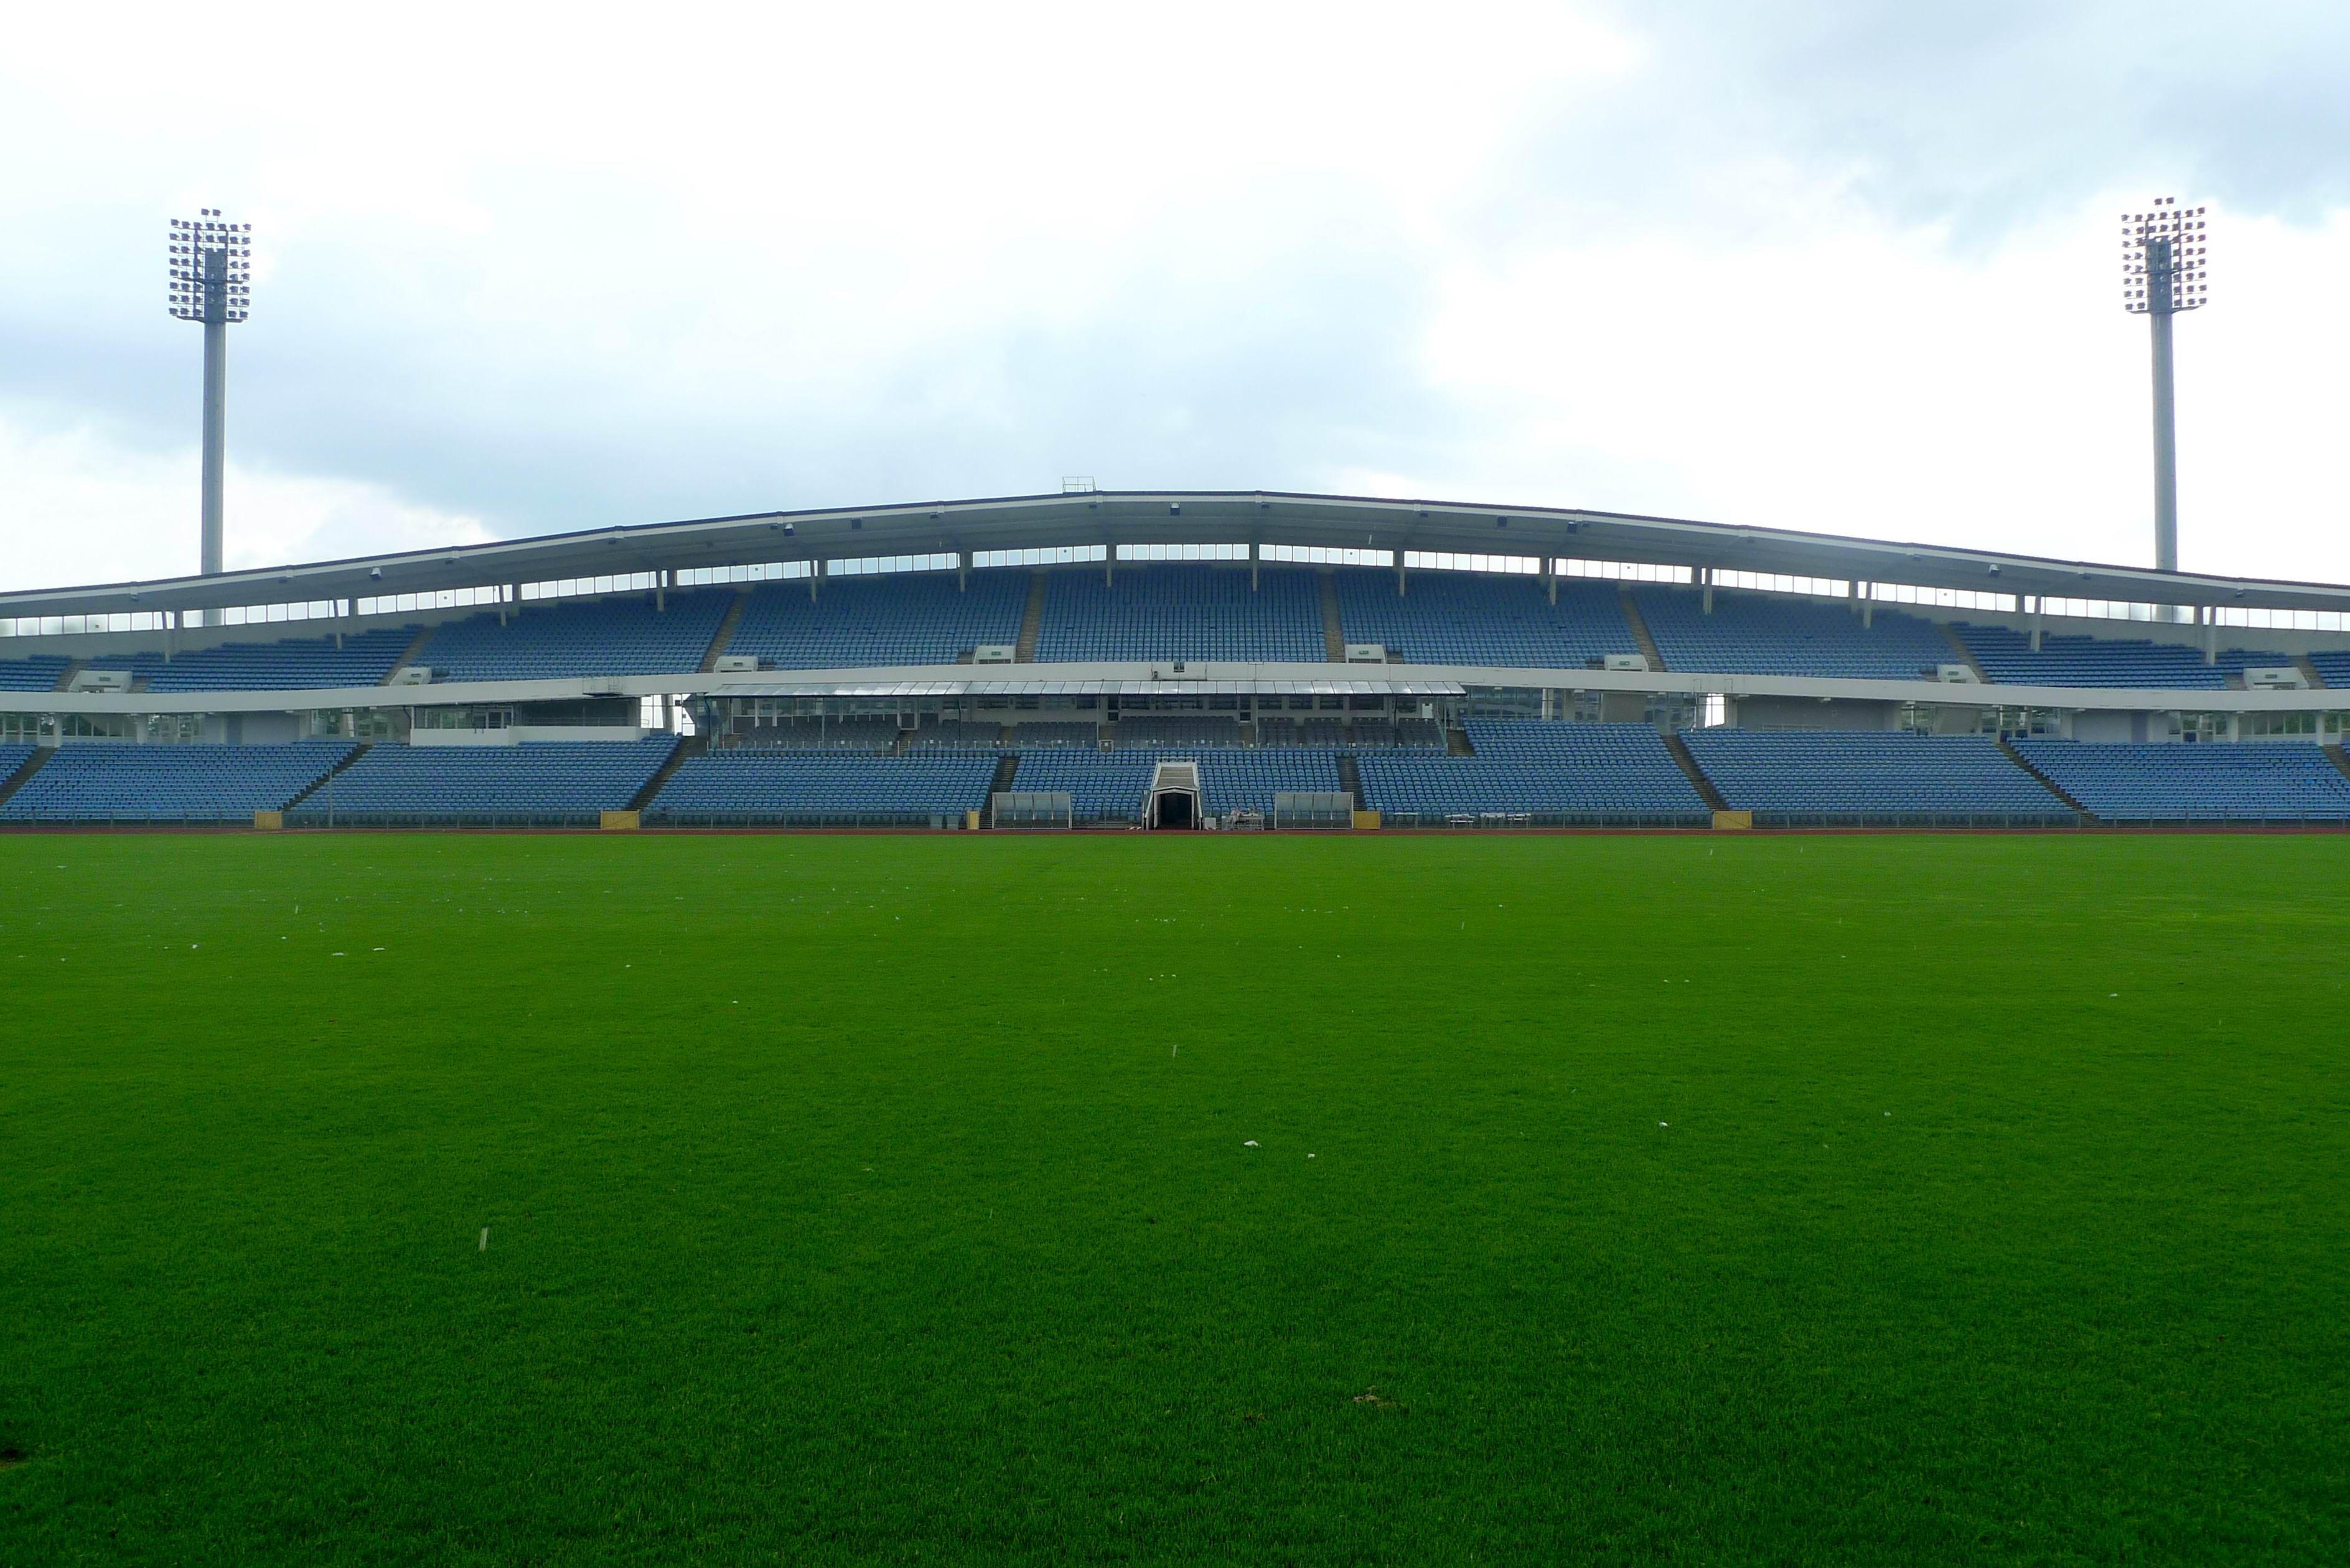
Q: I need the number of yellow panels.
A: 5